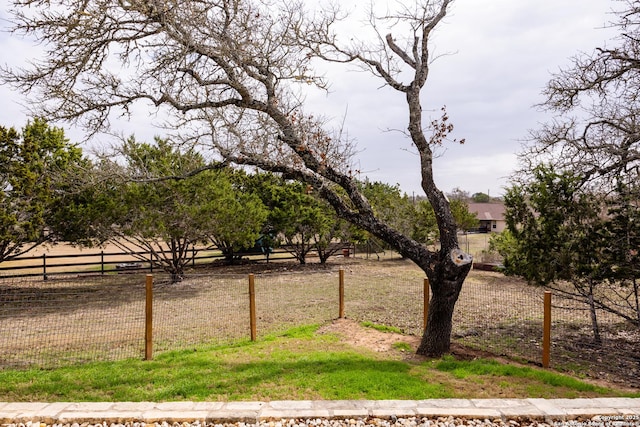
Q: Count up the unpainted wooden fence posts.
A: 5